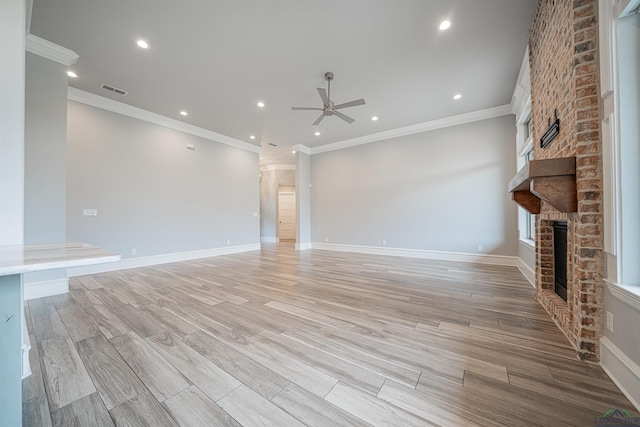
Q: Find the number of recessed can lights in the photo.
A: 10